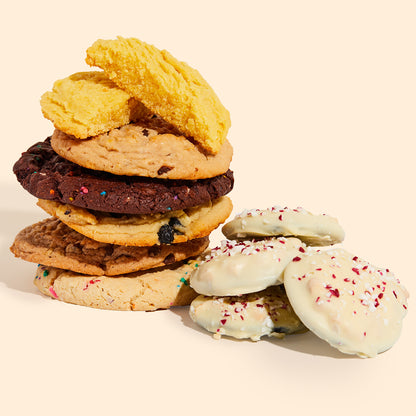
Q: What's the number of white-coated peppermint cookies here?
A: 4